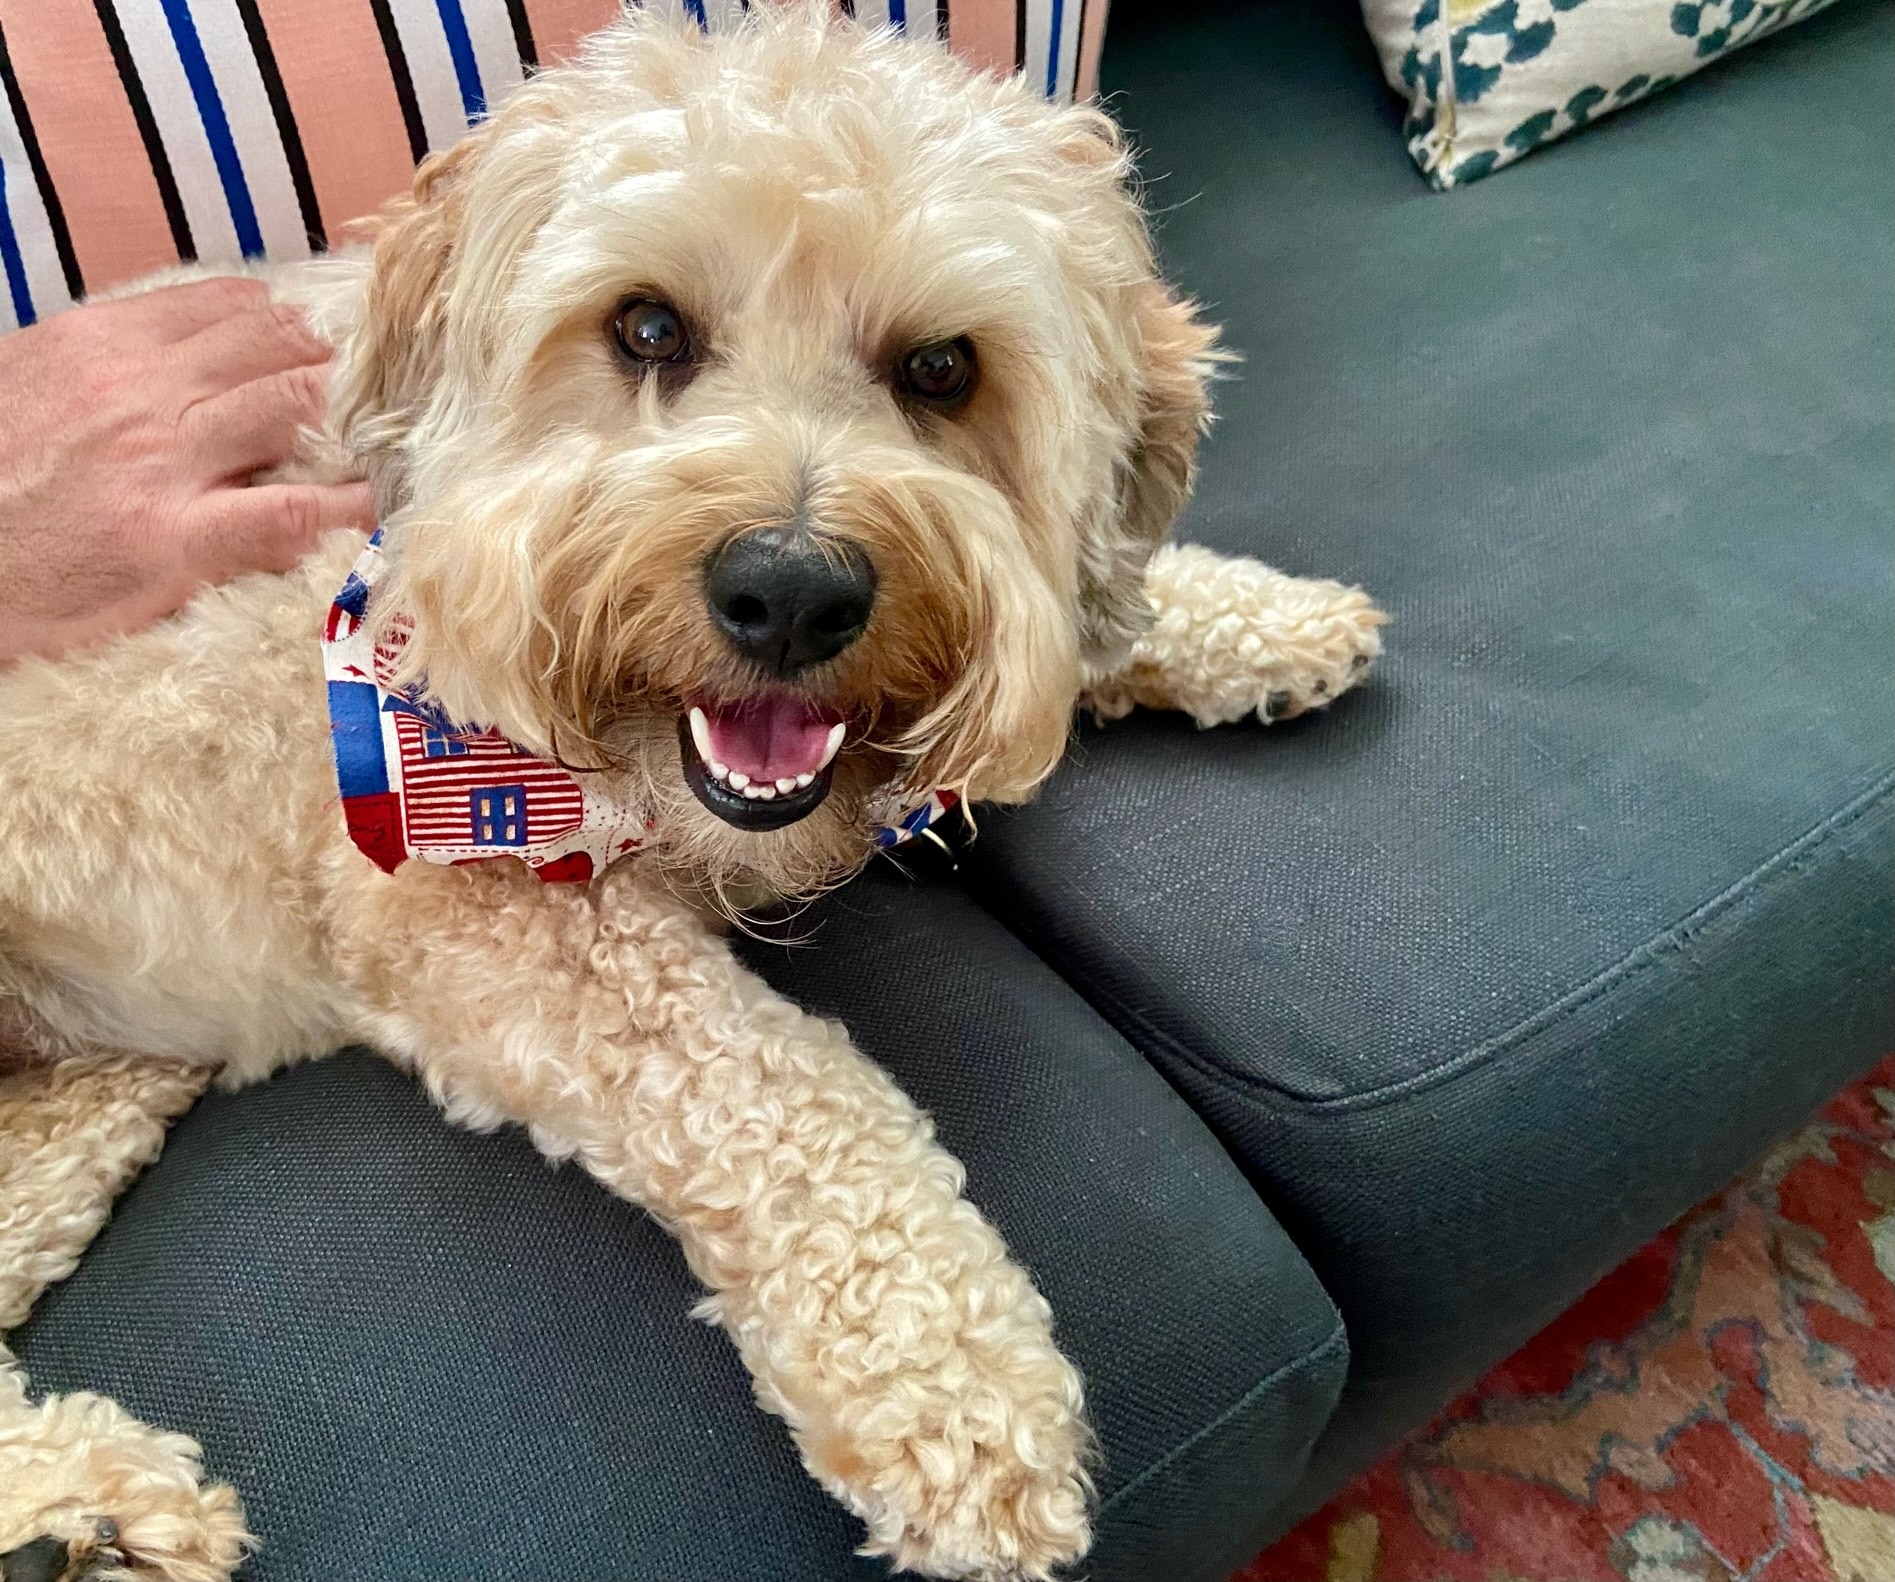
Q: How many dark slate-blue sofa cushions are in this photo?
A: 2